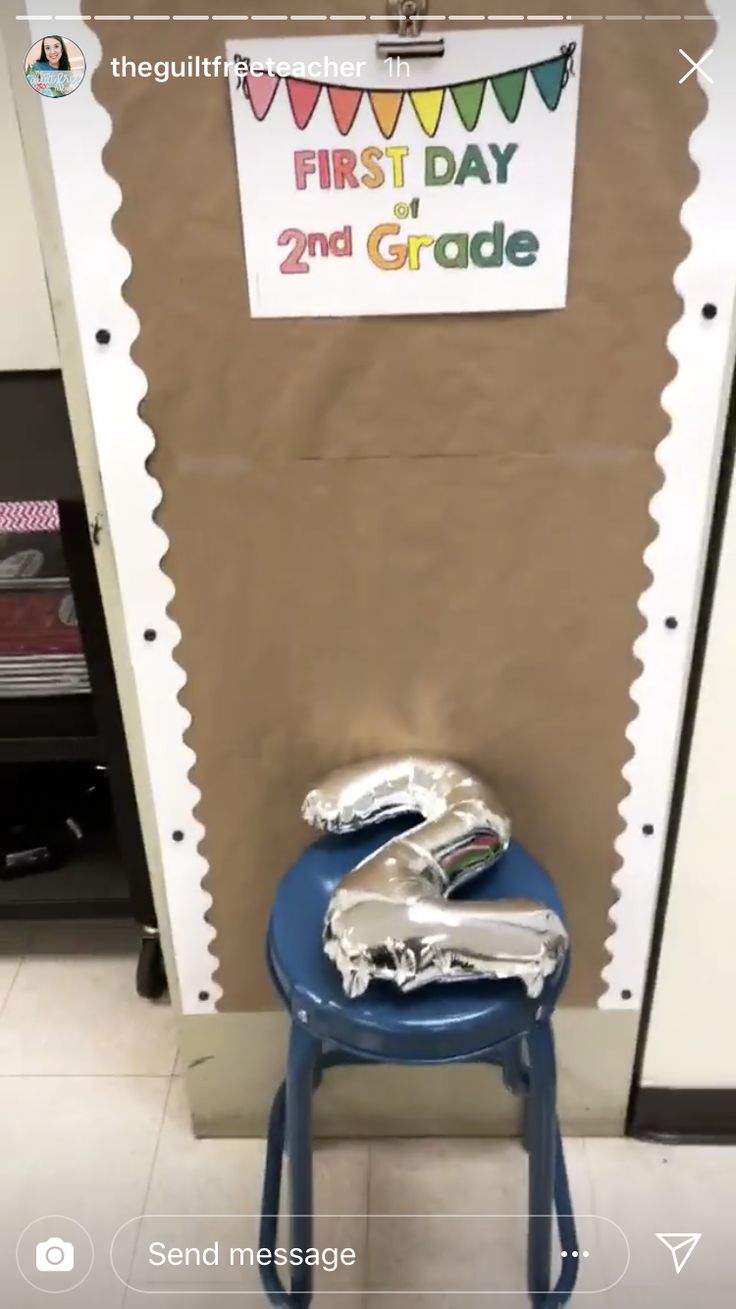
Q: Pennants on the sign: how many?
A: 8